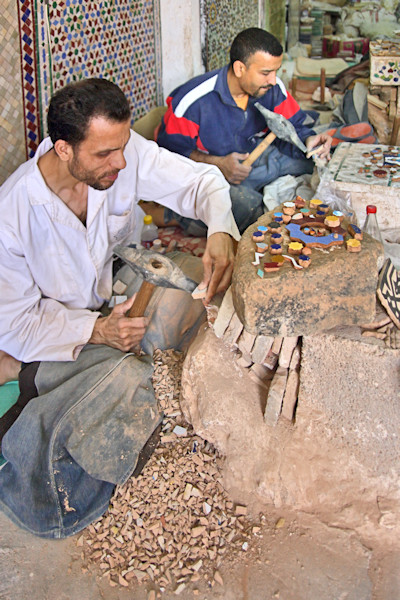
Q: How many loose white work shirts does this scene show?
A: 1